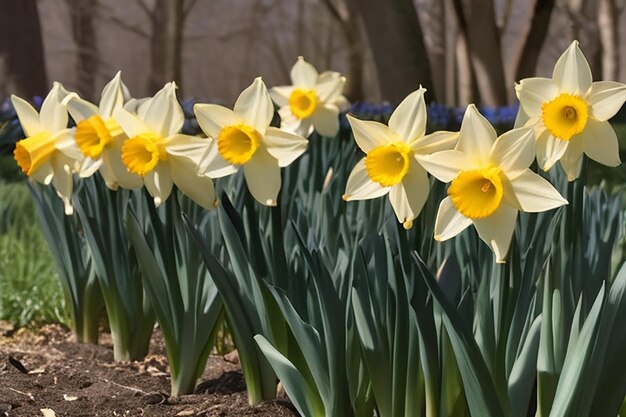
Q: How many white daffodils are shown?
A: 8